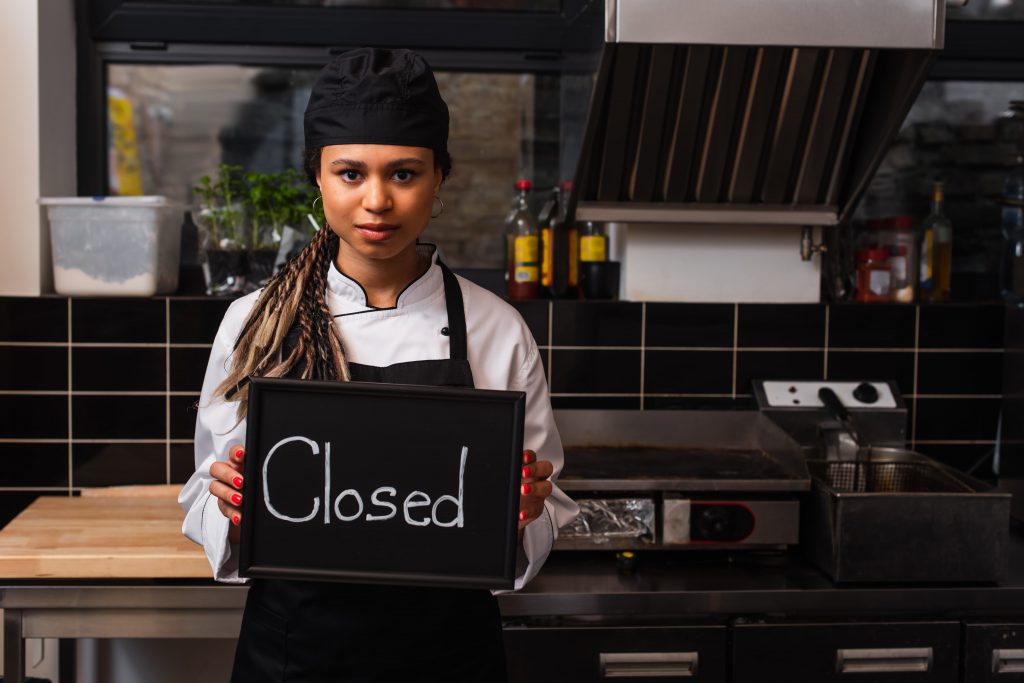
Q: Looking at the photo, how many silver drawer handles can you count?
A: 3